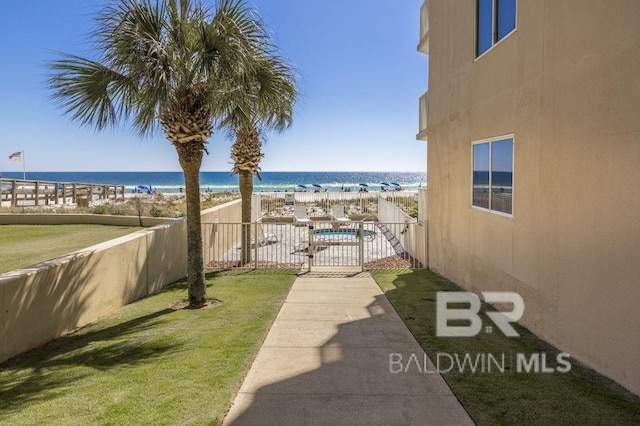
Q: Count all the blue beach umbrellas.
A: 6